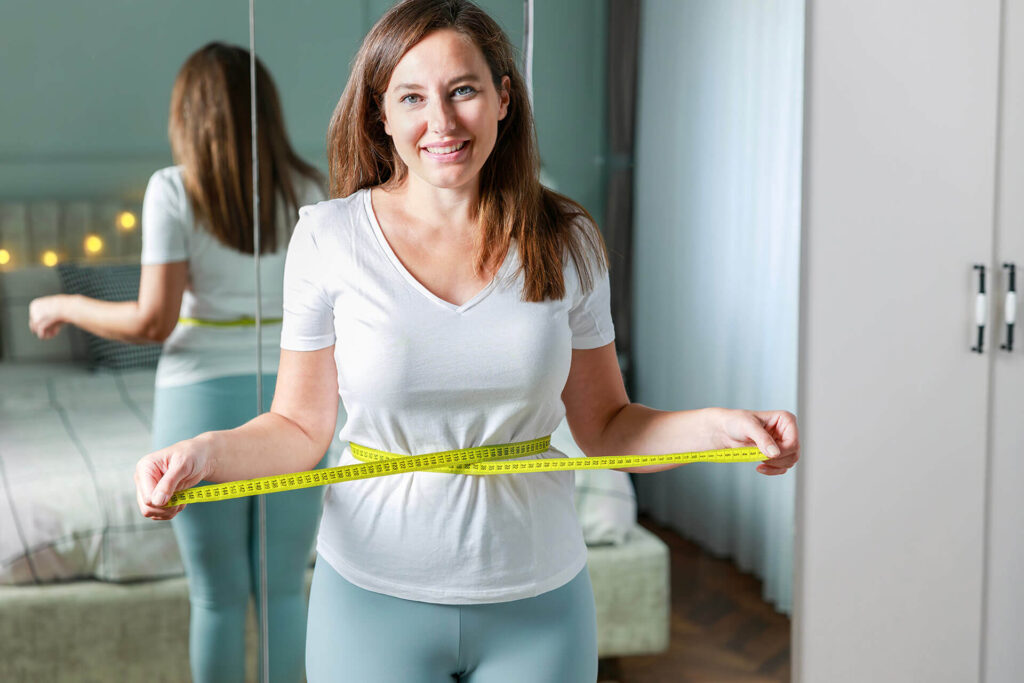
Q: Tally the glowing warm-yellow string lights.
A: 4